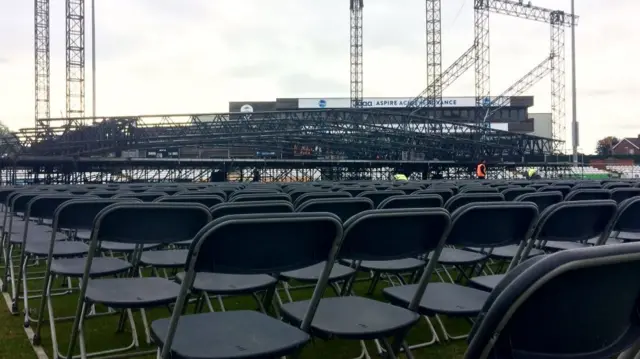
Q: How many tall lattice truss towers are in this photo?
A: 6